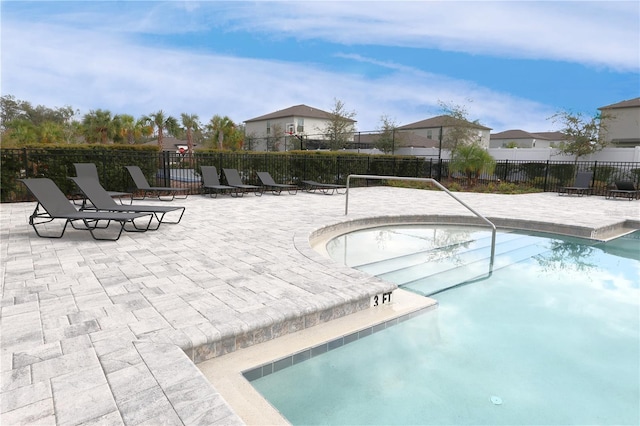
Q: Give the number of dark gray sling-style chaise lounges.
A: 10